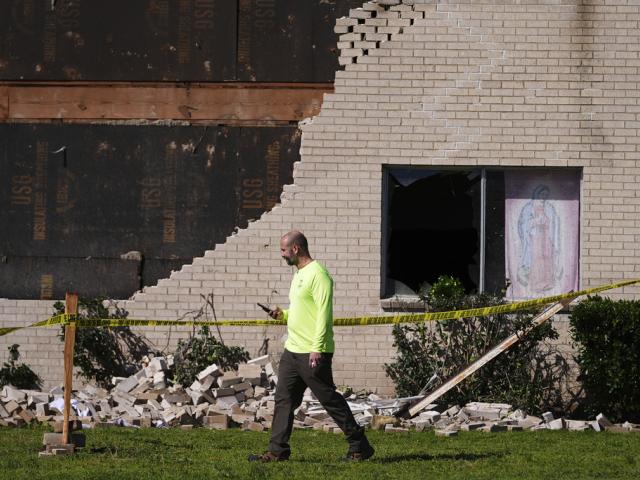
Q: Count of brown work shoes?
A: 2